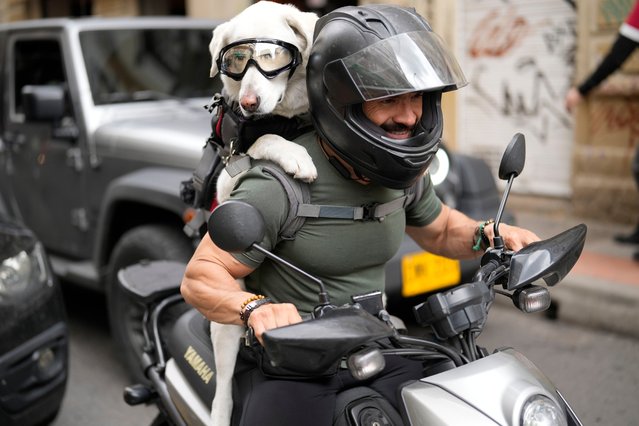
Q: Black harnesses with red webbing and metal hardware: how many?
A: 1